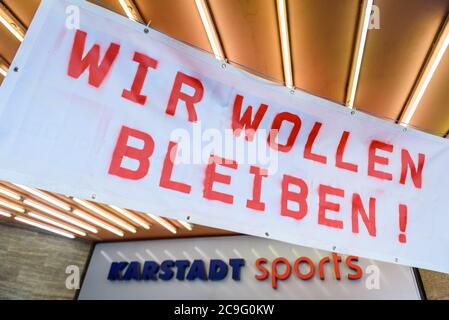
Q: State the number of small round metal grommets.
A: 11